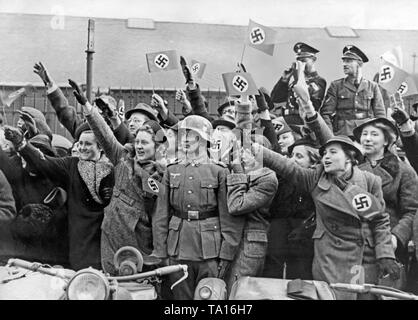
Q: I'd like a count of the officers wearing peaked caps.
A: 2